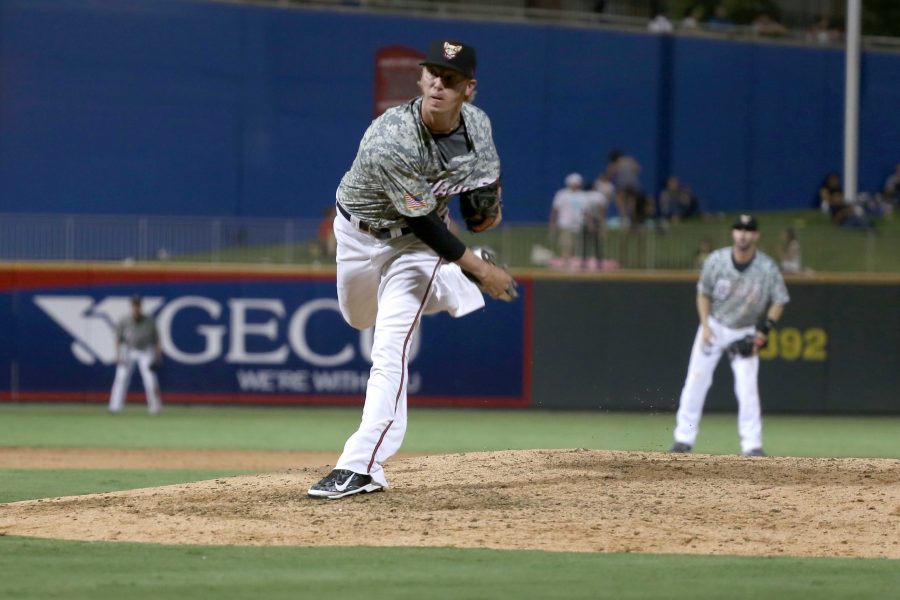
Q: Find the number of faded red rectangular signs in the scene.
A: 1